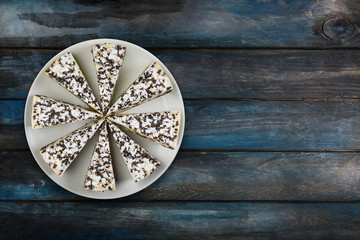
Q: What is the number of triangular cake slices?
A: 8